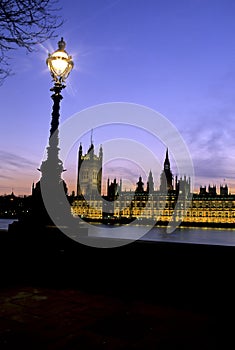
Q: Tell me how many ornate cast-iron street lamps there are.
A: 1